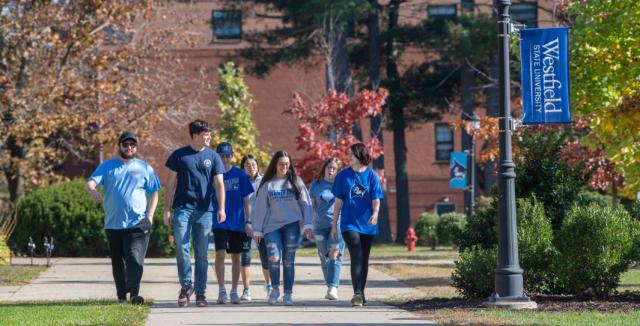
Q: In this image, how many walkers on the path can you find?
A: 7